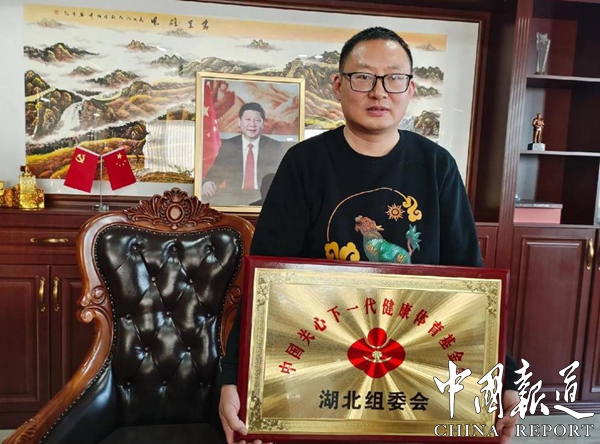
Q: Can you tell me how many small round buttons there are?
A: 13